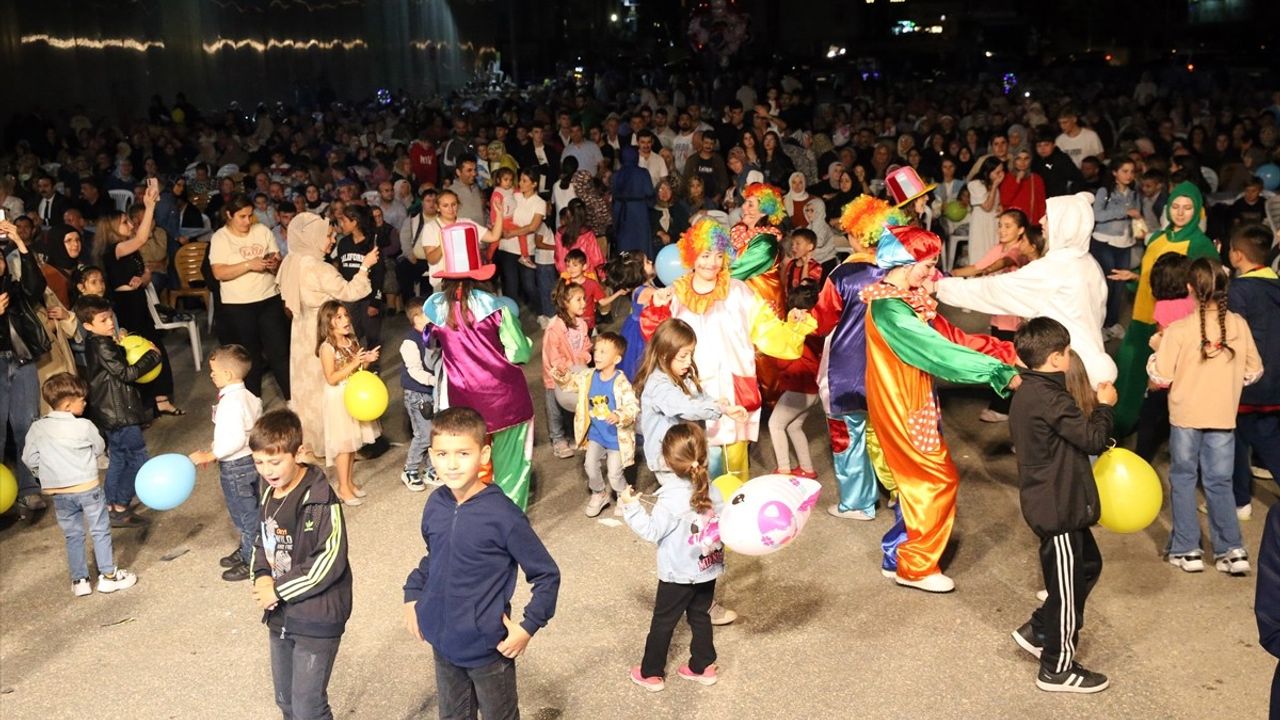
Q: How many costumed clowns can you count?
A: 6